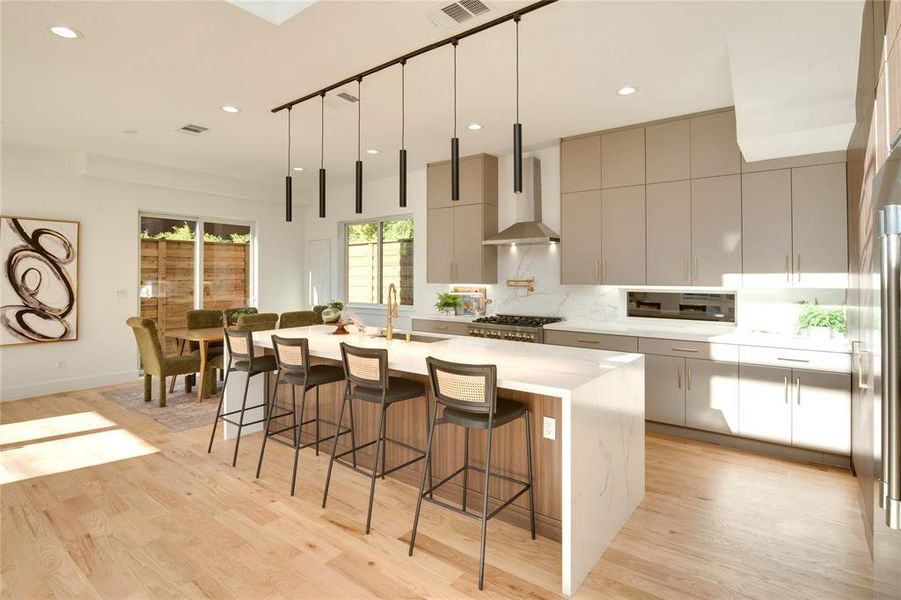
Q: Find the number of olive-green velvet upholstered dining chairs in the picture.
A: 6